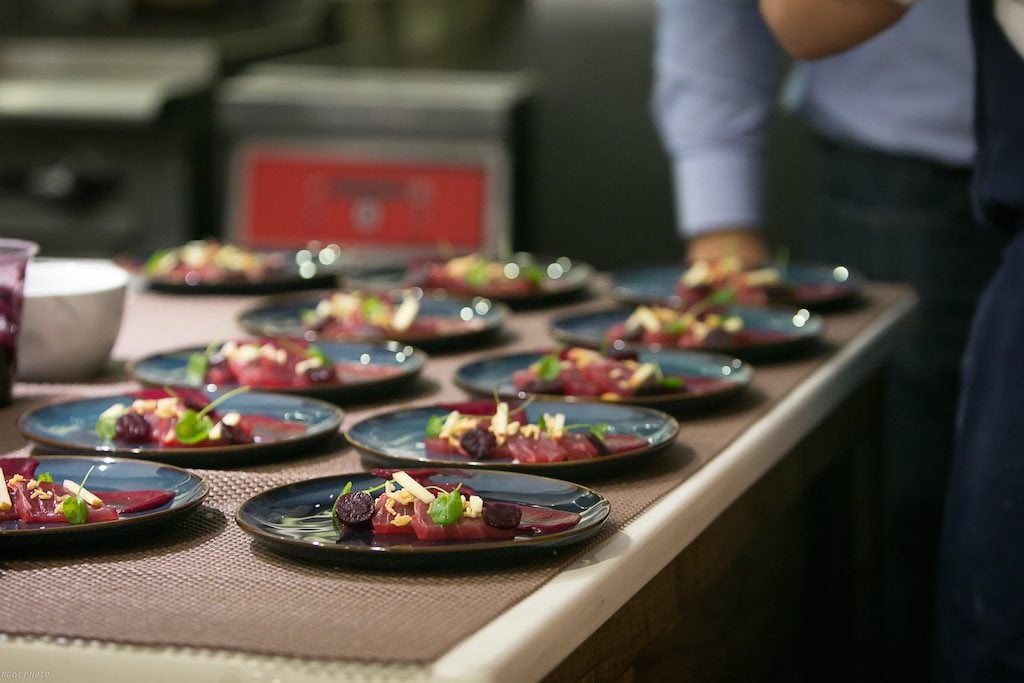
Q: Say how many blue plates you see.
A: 11